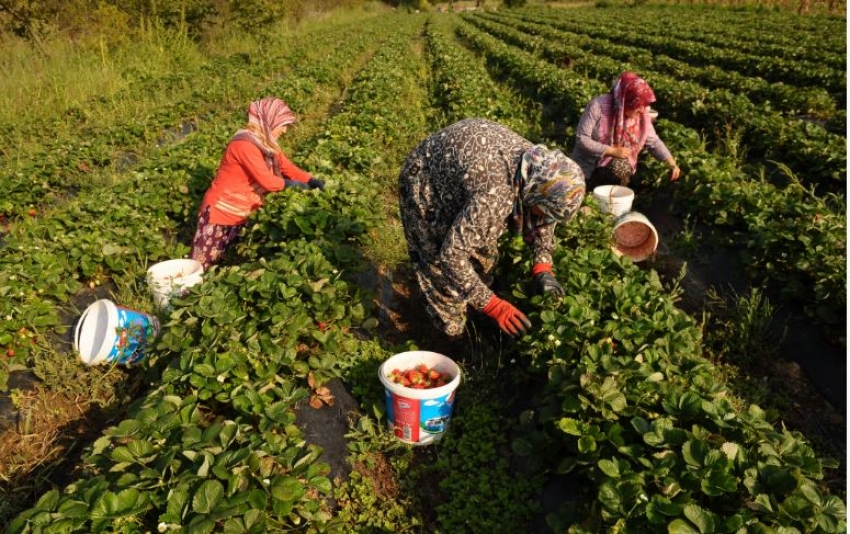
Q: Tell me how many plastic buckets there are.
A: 5